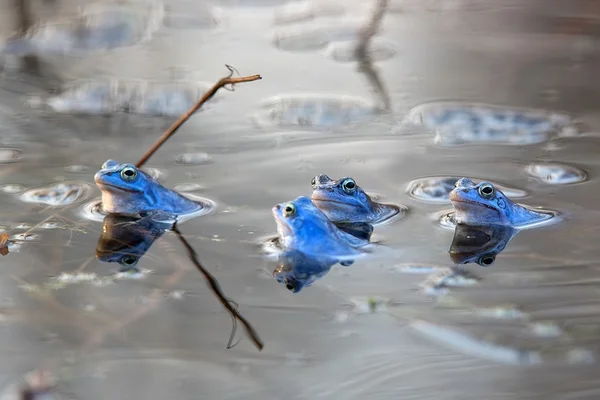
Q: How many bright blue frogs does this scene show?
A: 4